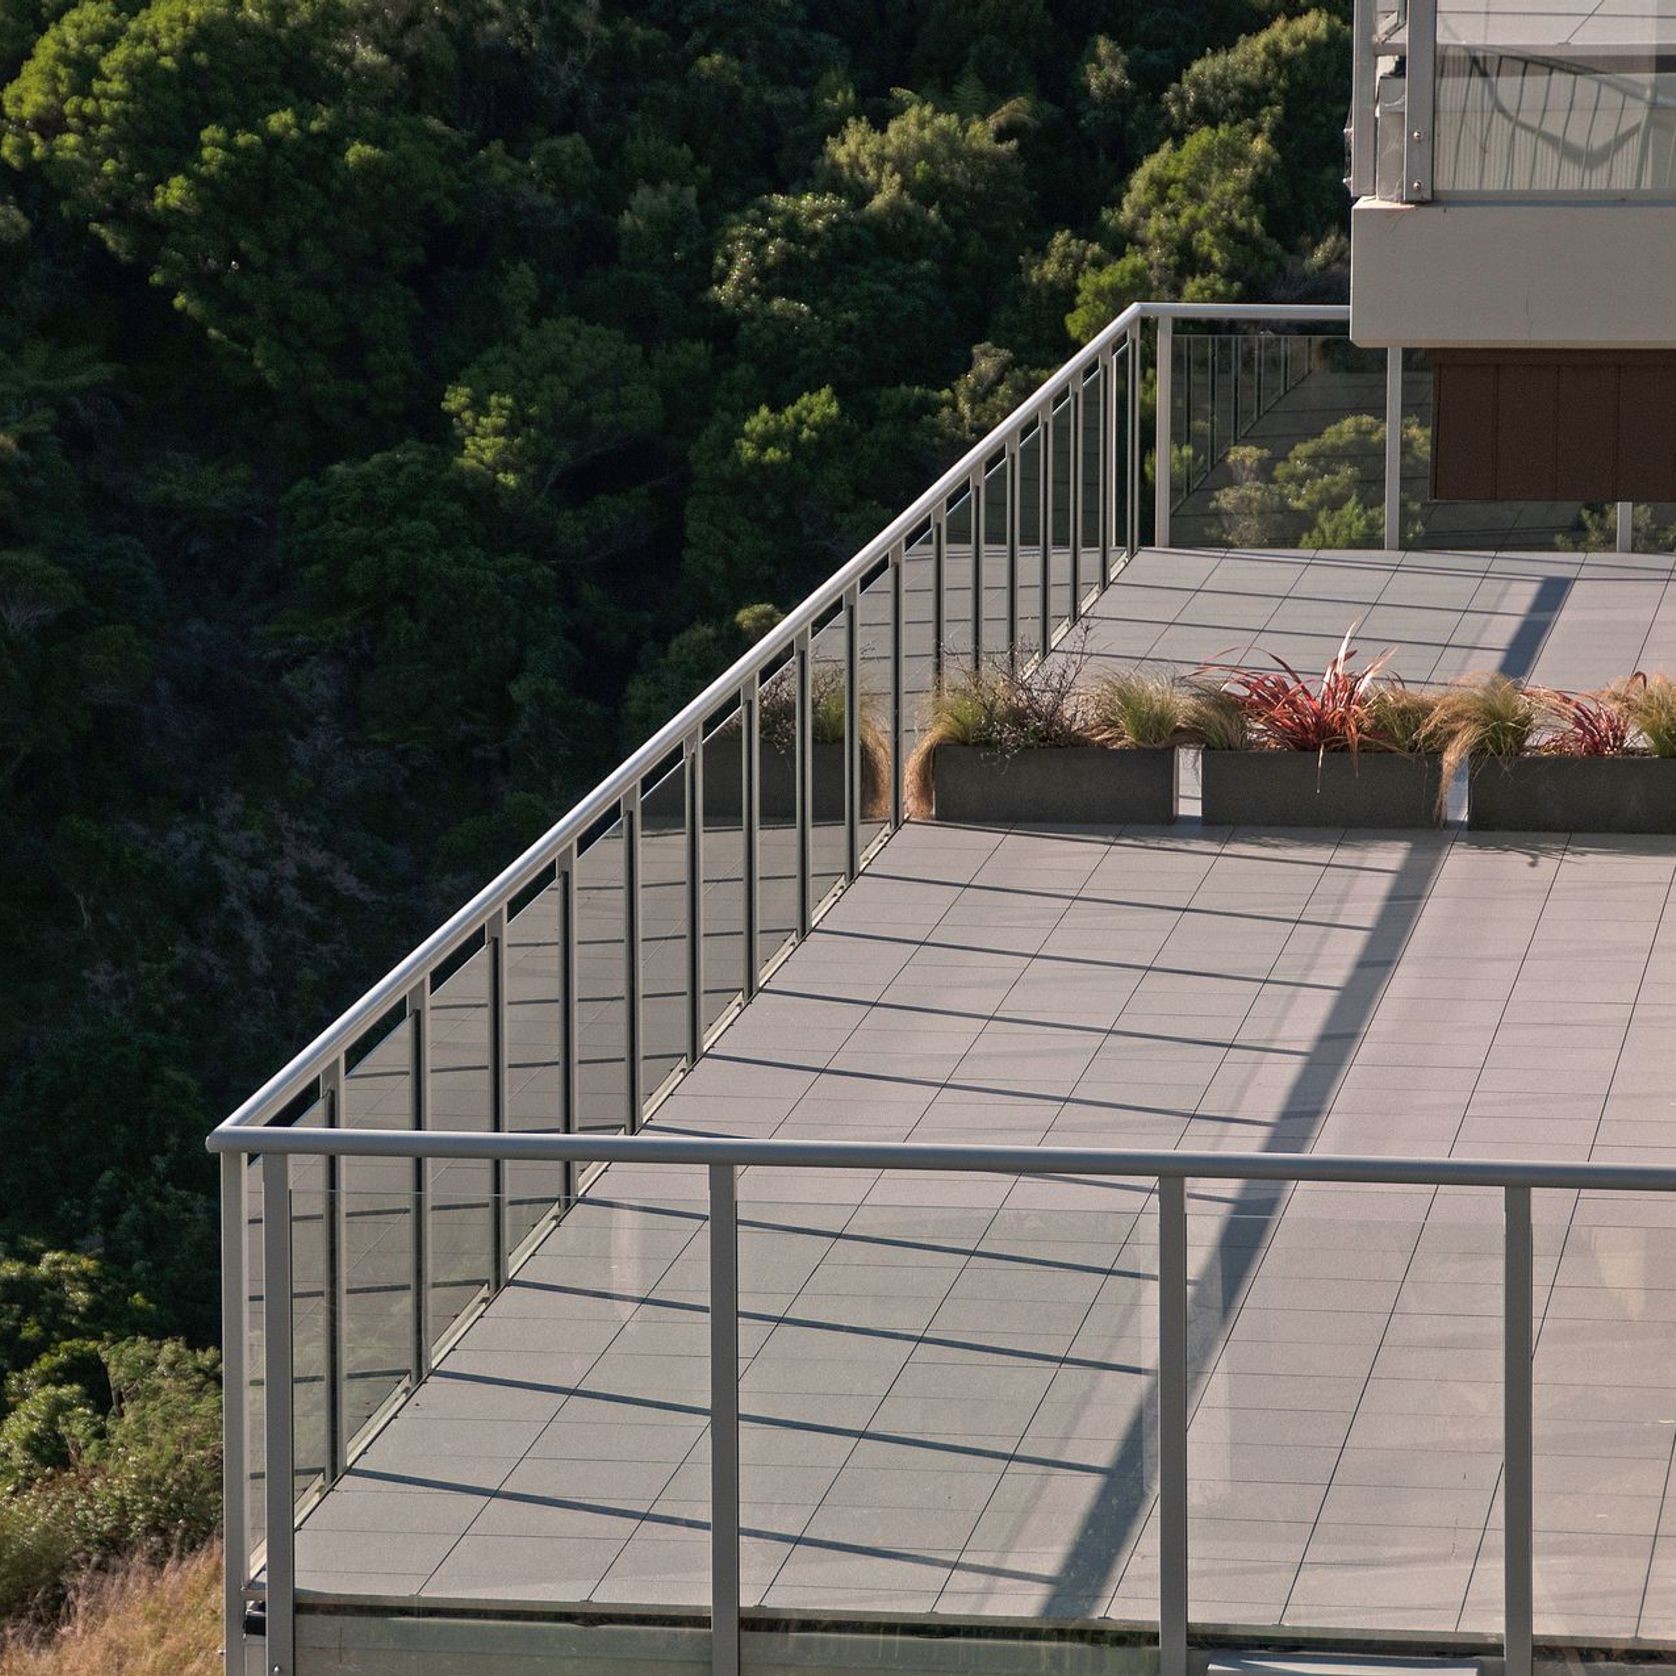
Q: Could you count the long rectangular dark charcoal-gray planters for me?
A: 3